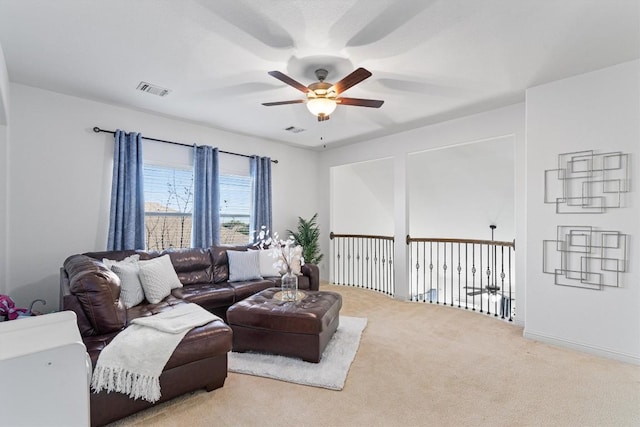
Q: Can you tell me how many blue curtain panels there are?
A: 3